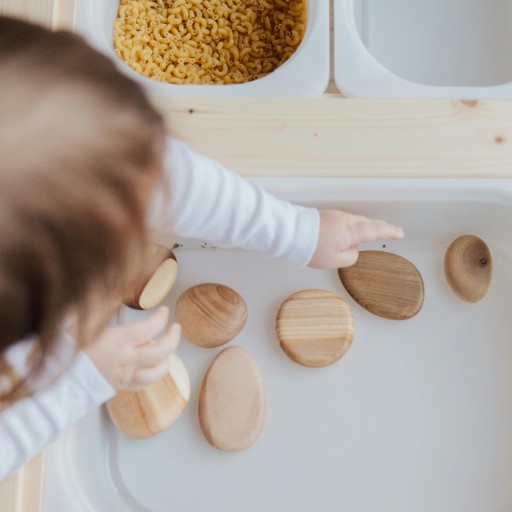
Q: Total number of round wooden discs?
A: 7